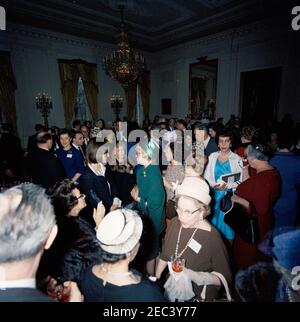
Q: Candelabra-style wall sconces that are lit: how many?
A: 2